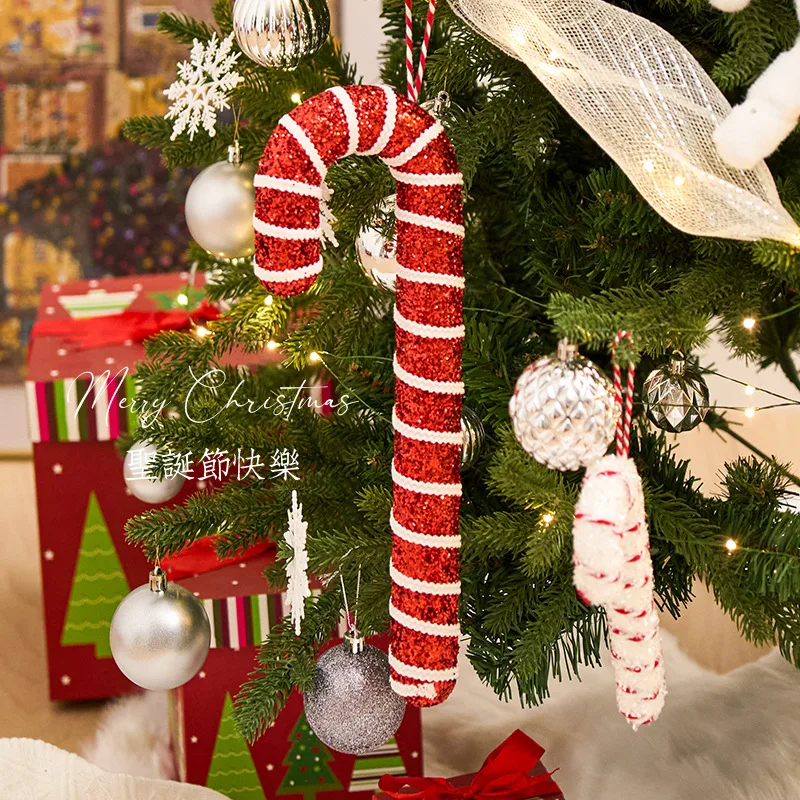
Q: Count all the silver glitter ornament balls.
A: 1